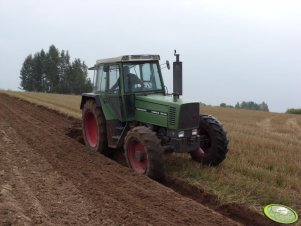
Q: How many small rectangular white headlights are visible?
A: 2